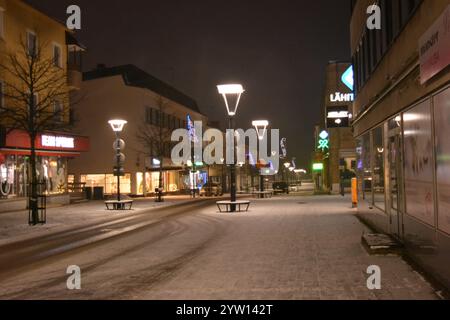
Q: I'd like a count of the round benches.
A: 3